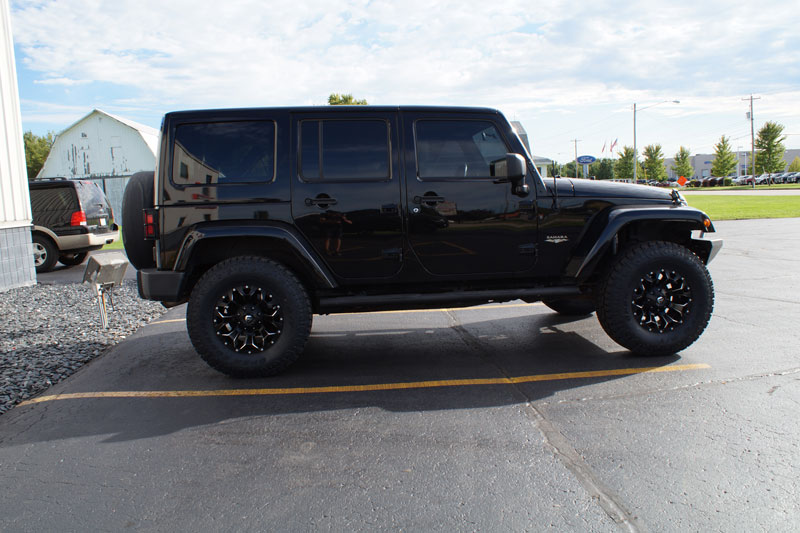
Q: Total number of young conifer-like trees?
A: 5